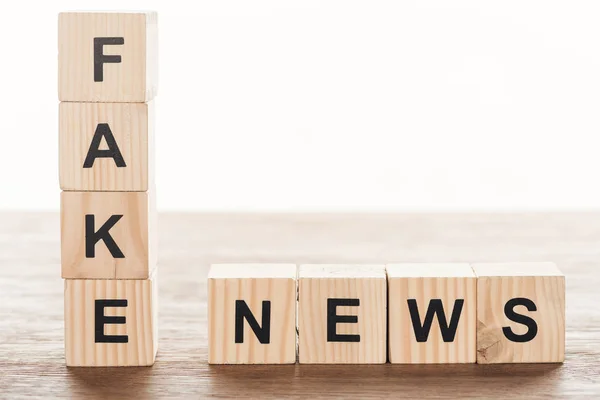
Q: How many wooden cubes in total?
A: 8